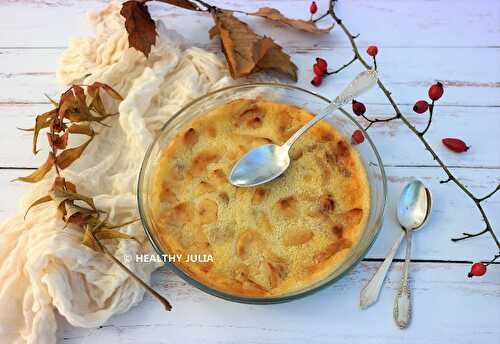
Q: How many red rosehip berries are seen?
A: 11